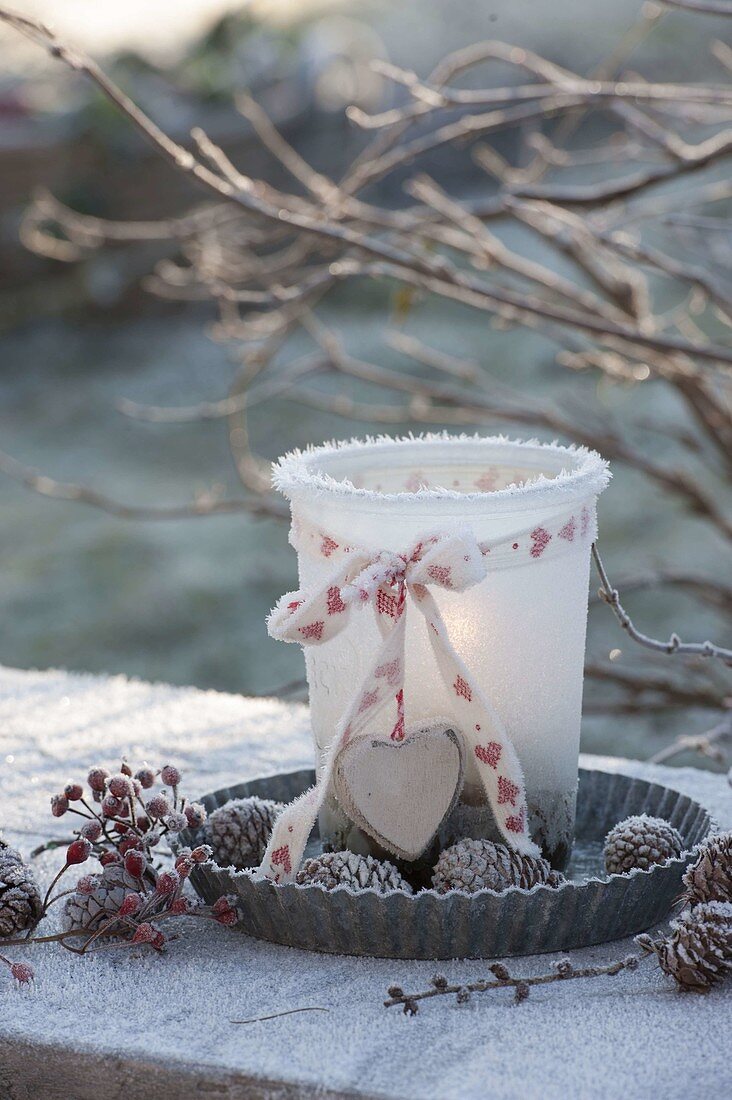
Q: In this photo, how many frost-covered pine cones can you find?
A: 8